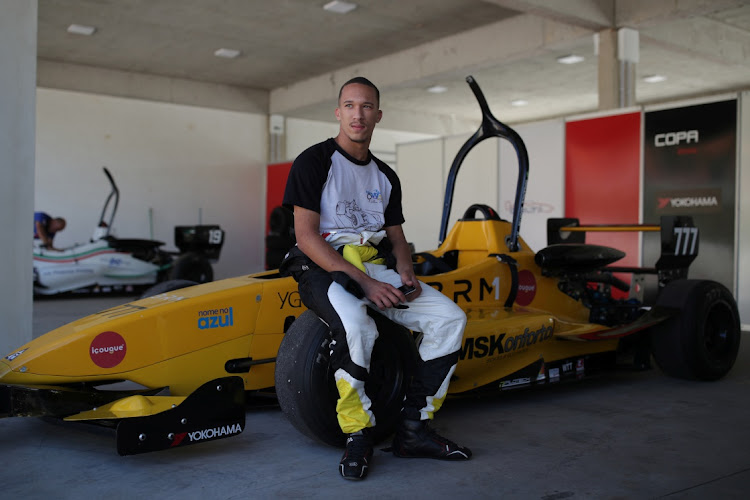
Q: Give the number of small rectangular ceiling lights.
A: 7